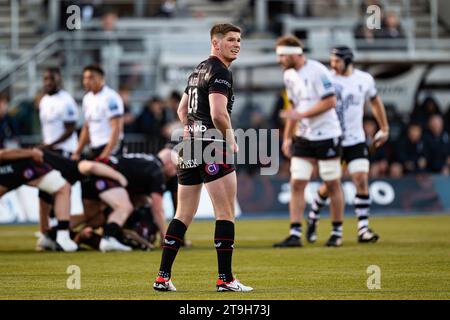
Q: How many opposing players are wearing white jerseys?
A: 4